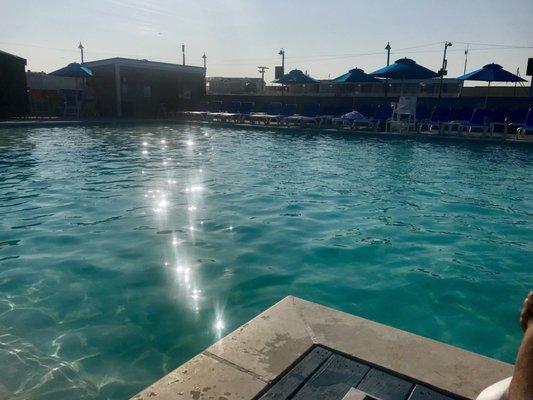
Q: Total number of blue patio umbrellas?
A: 5